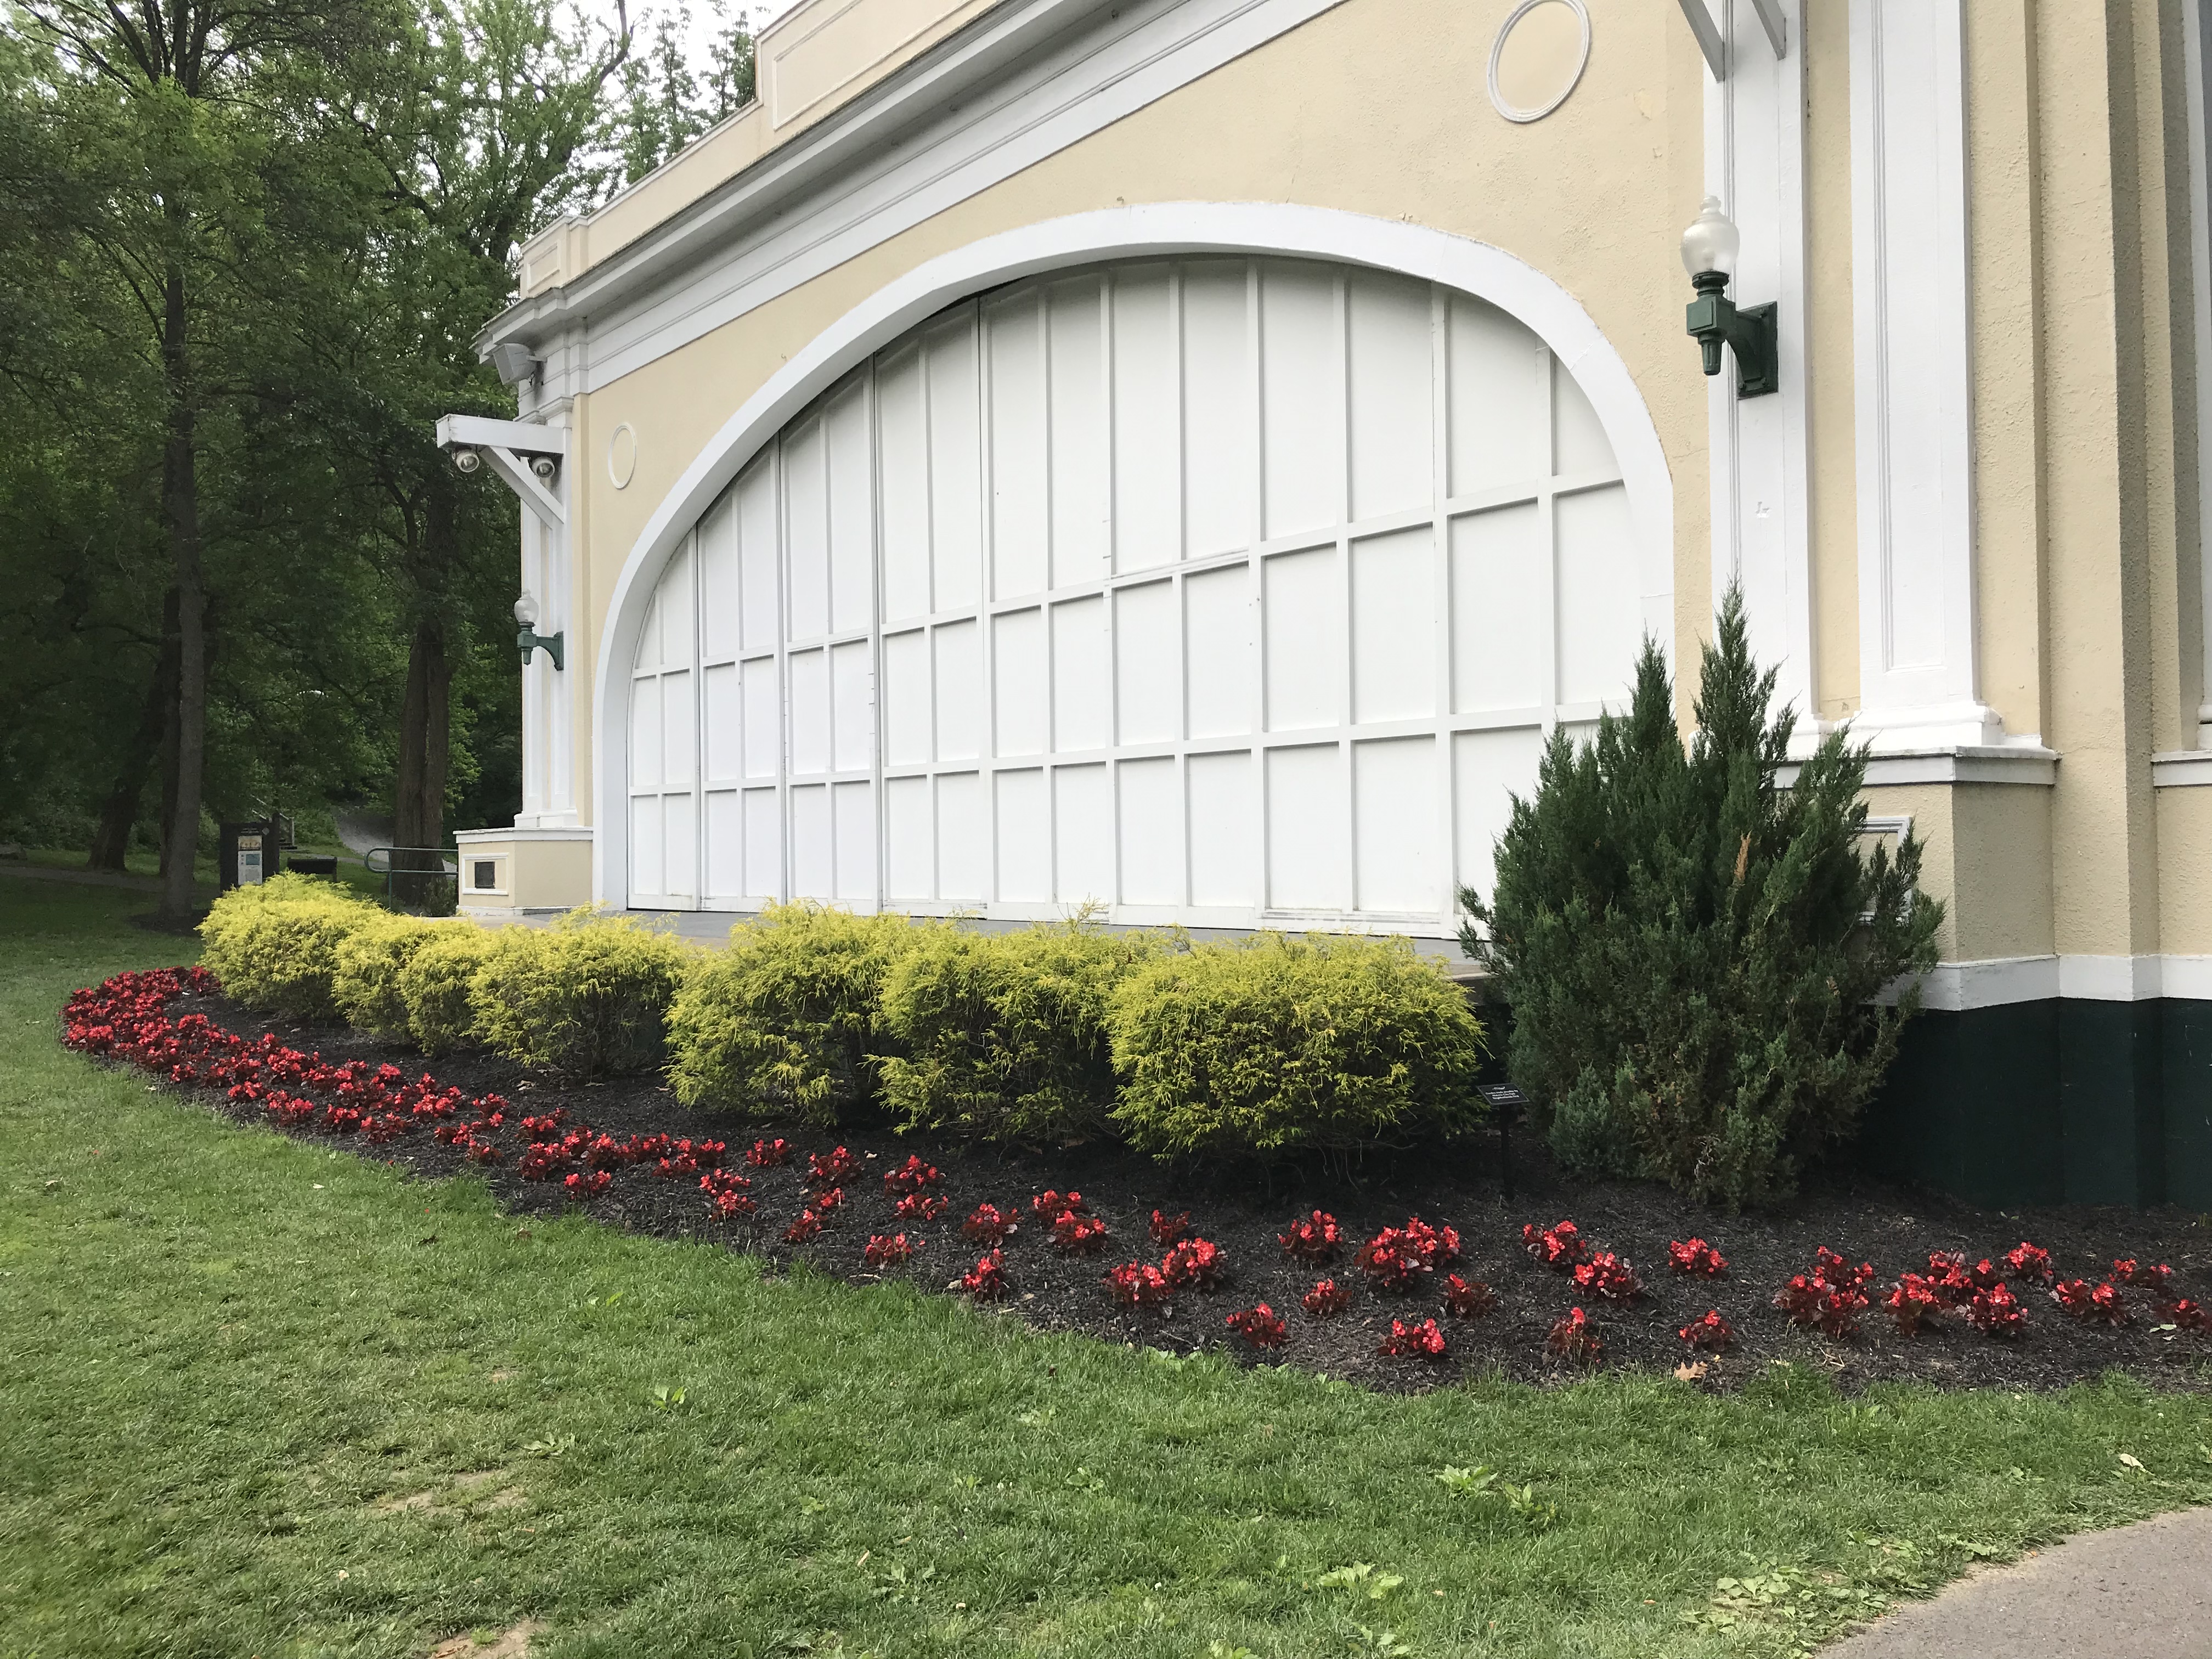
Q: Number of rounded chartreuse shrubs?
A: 7